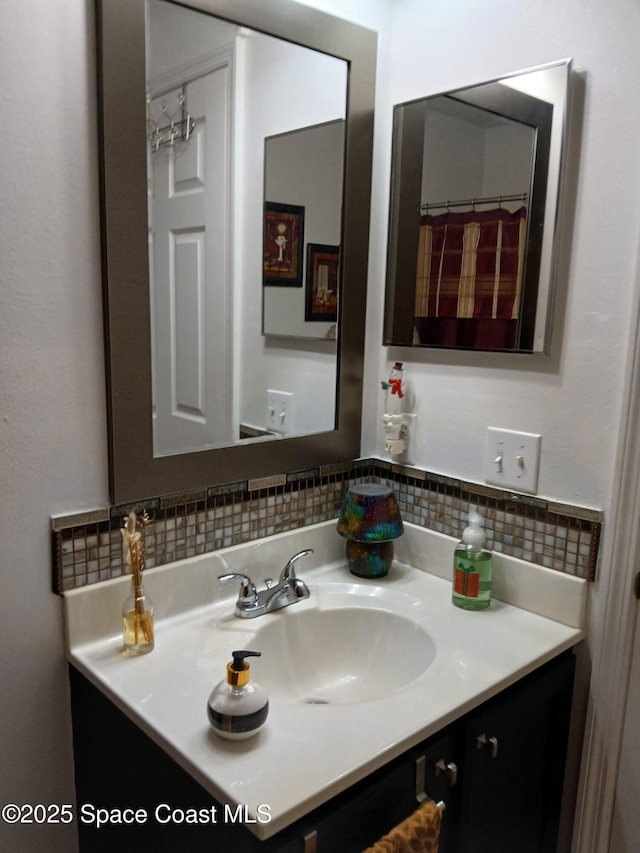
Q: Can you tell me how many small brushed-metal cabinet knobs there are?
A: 2